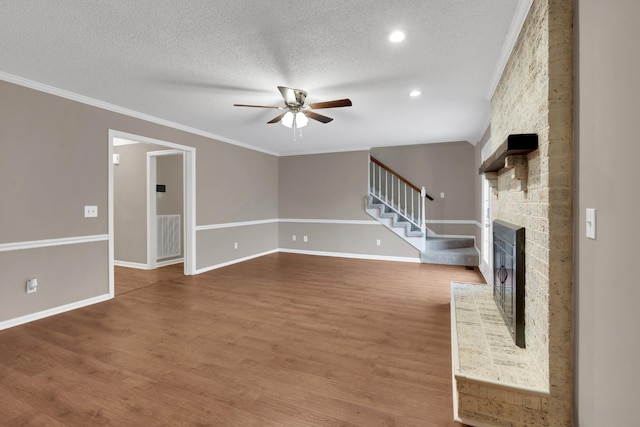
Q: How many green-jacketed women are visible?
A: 0